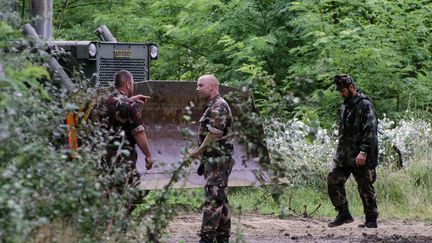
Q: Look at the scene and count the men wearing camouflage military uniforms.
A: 3